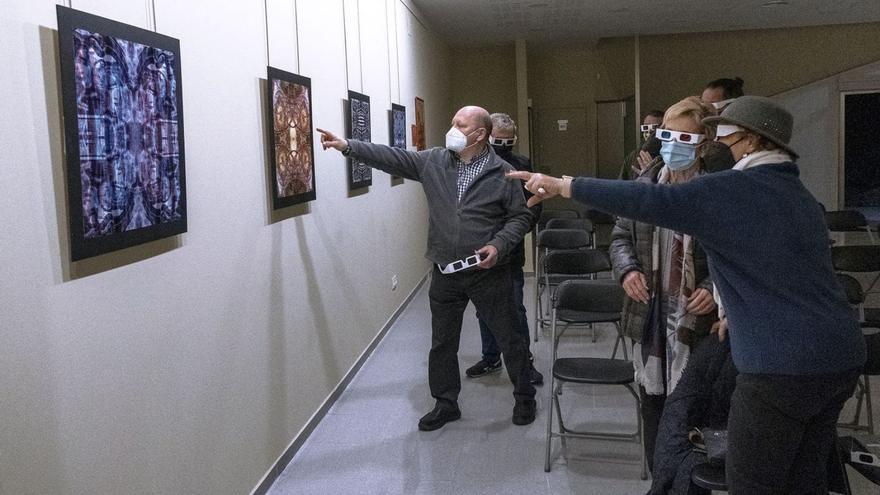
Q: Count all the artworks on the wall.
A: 5